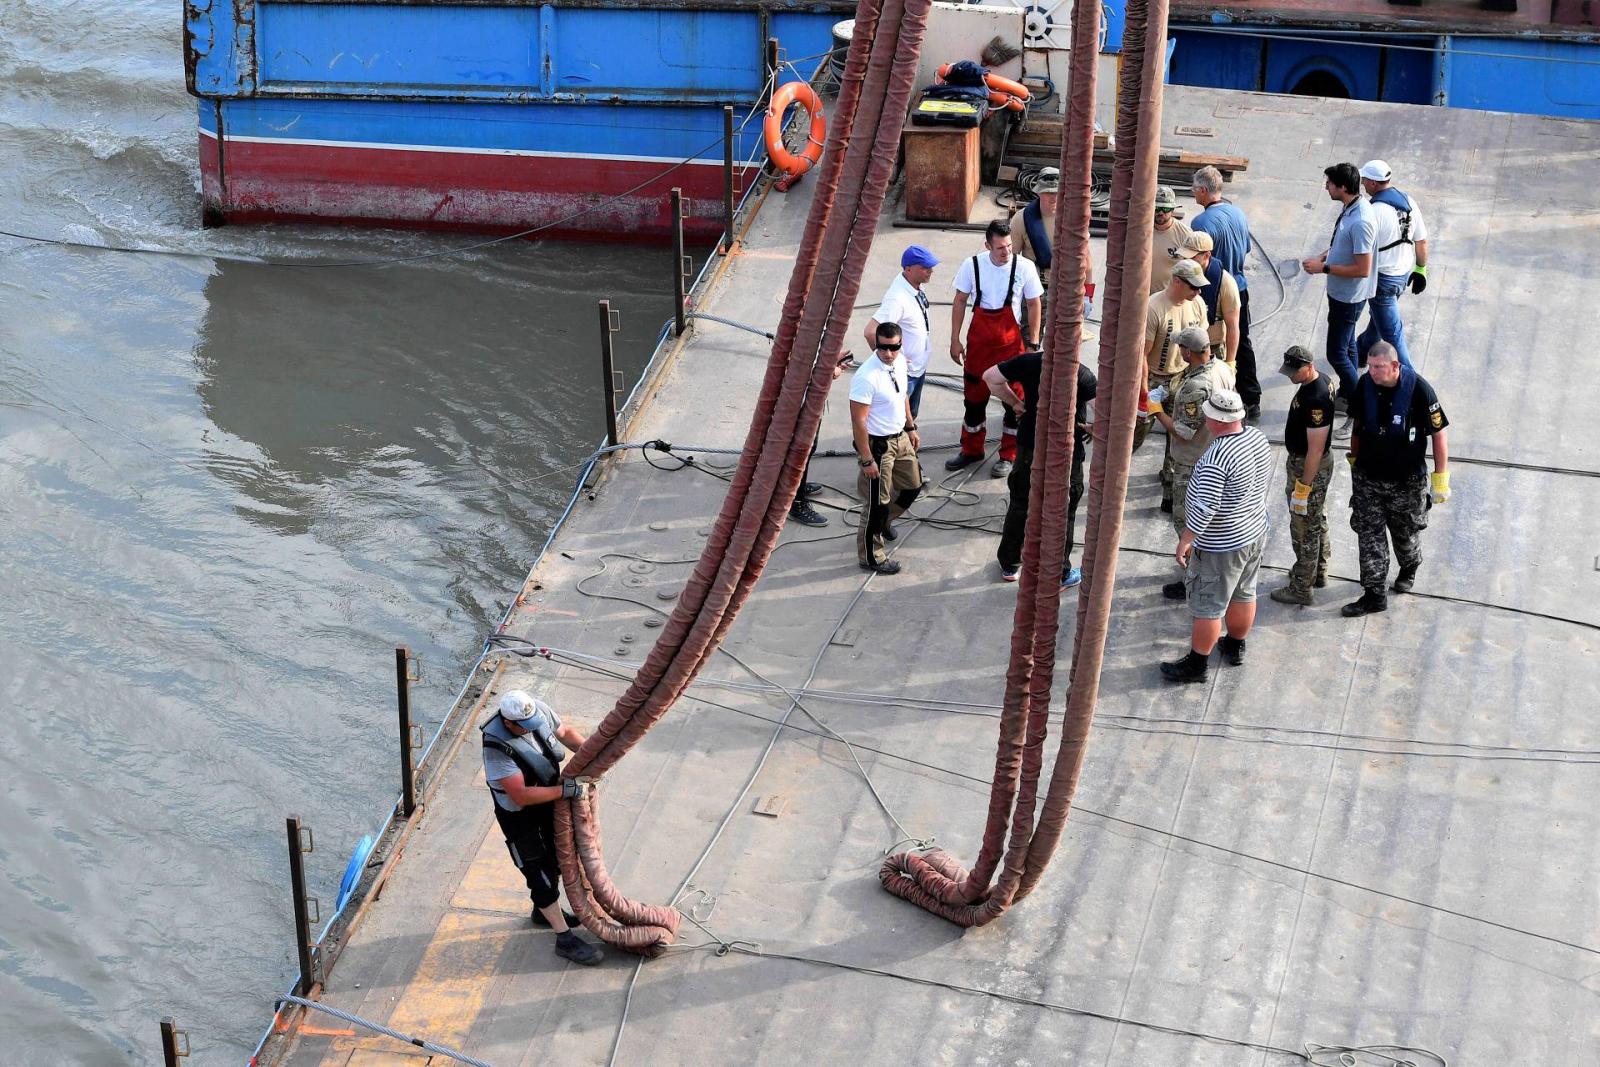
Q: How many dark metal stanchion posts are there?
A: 7